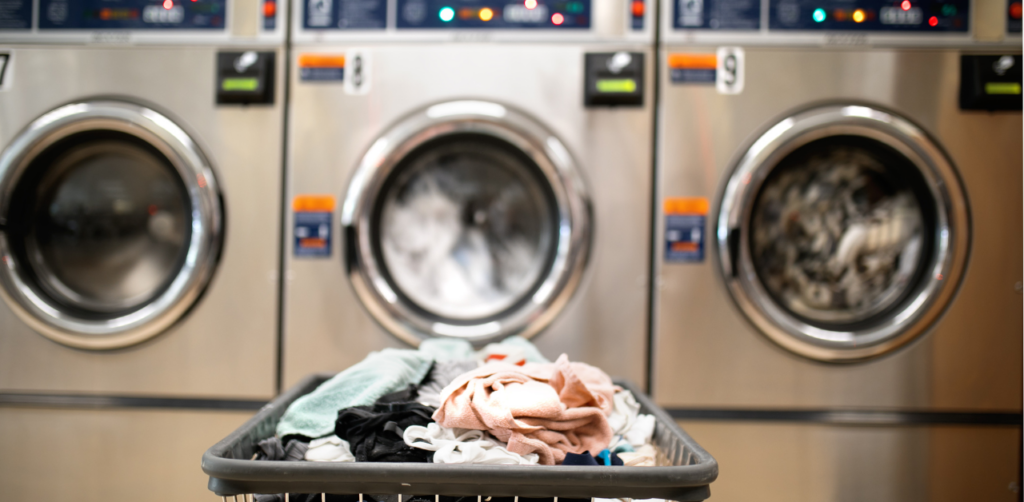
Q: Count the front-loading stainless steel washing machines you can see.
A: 3